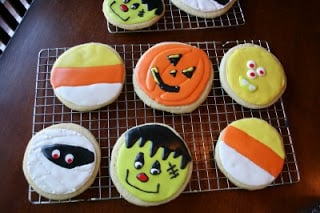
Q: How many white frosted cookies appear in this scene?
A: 2